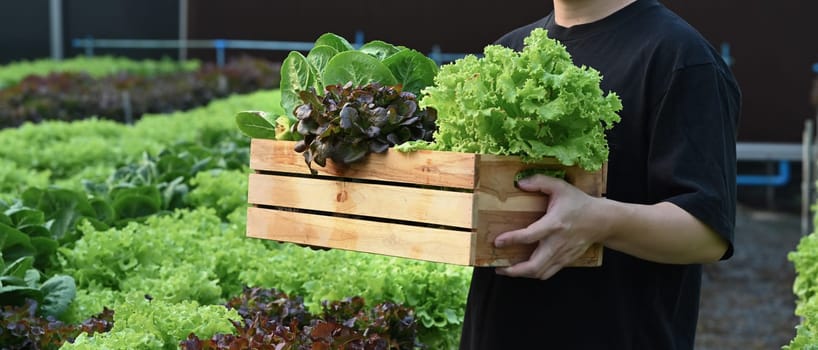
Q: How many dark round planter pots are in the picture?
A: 0